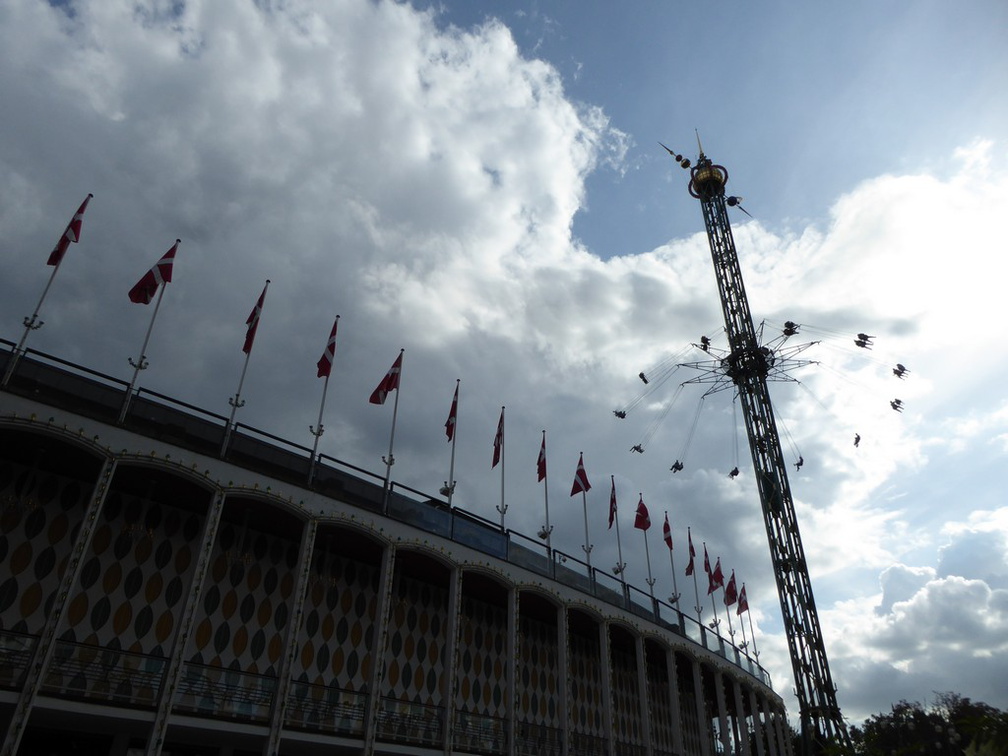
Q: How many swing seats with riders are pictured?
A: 12